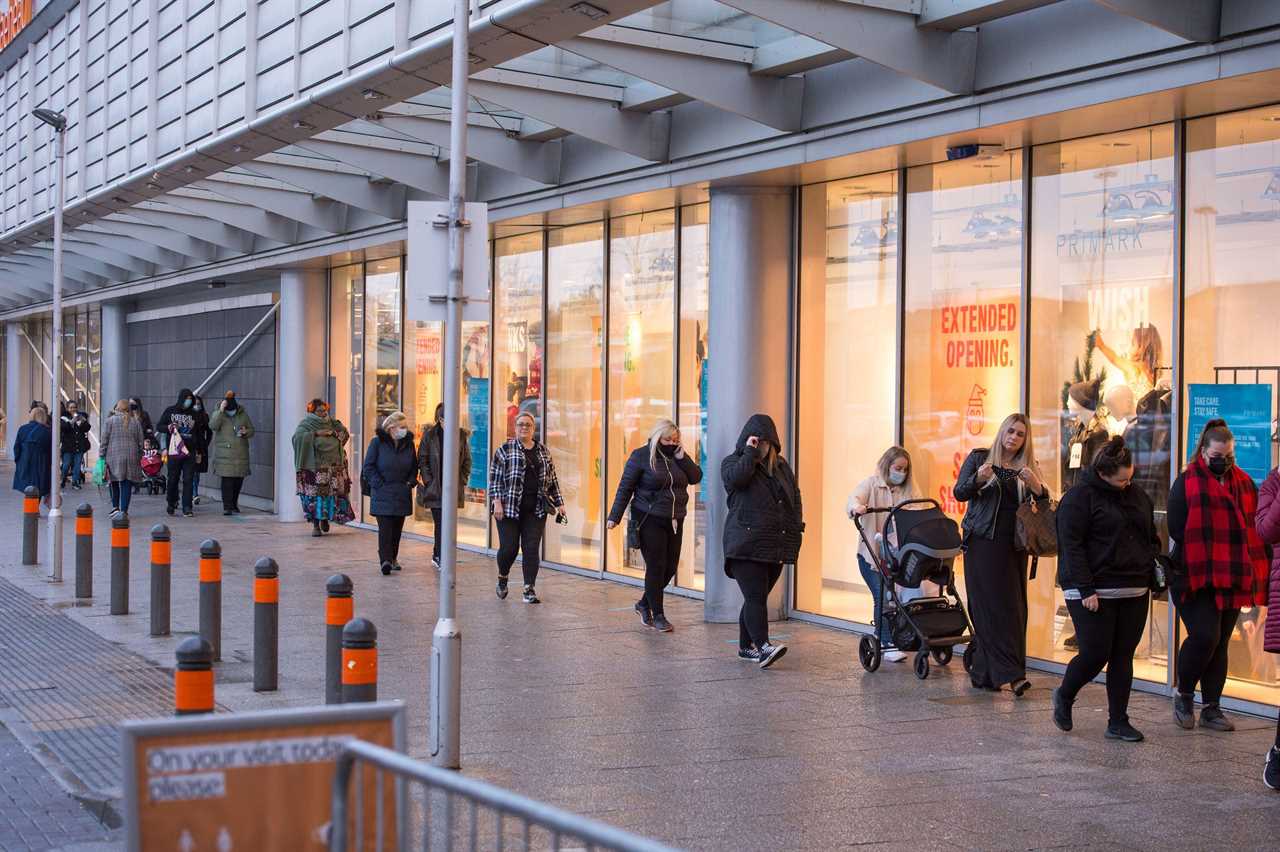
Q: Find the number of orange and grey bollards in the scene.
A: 9